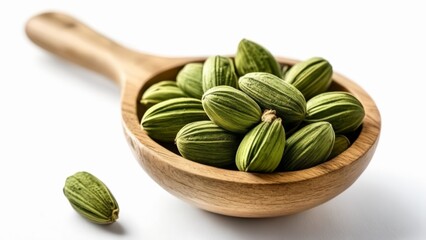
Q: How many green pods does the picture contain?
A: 14